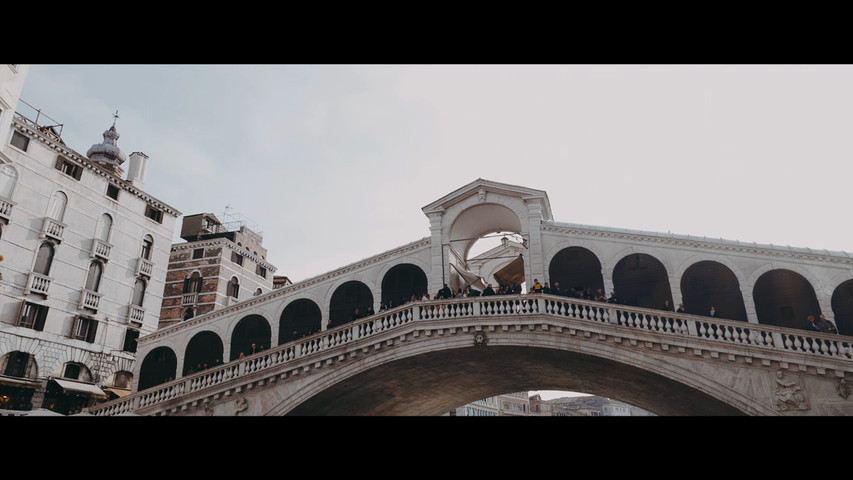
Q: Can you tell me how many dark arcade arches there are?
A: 11